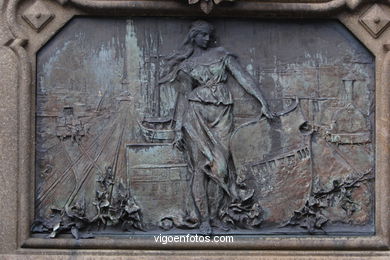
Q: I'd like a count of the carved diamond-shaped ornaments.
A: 2